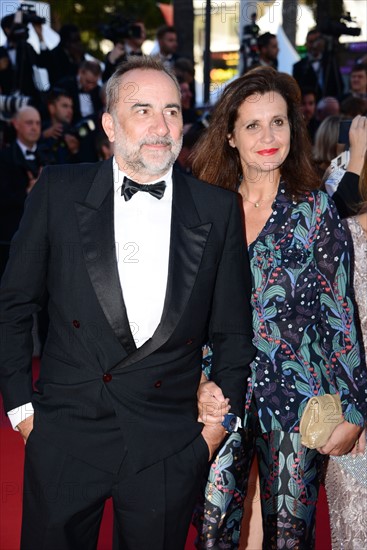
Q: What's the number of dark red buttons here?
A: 4